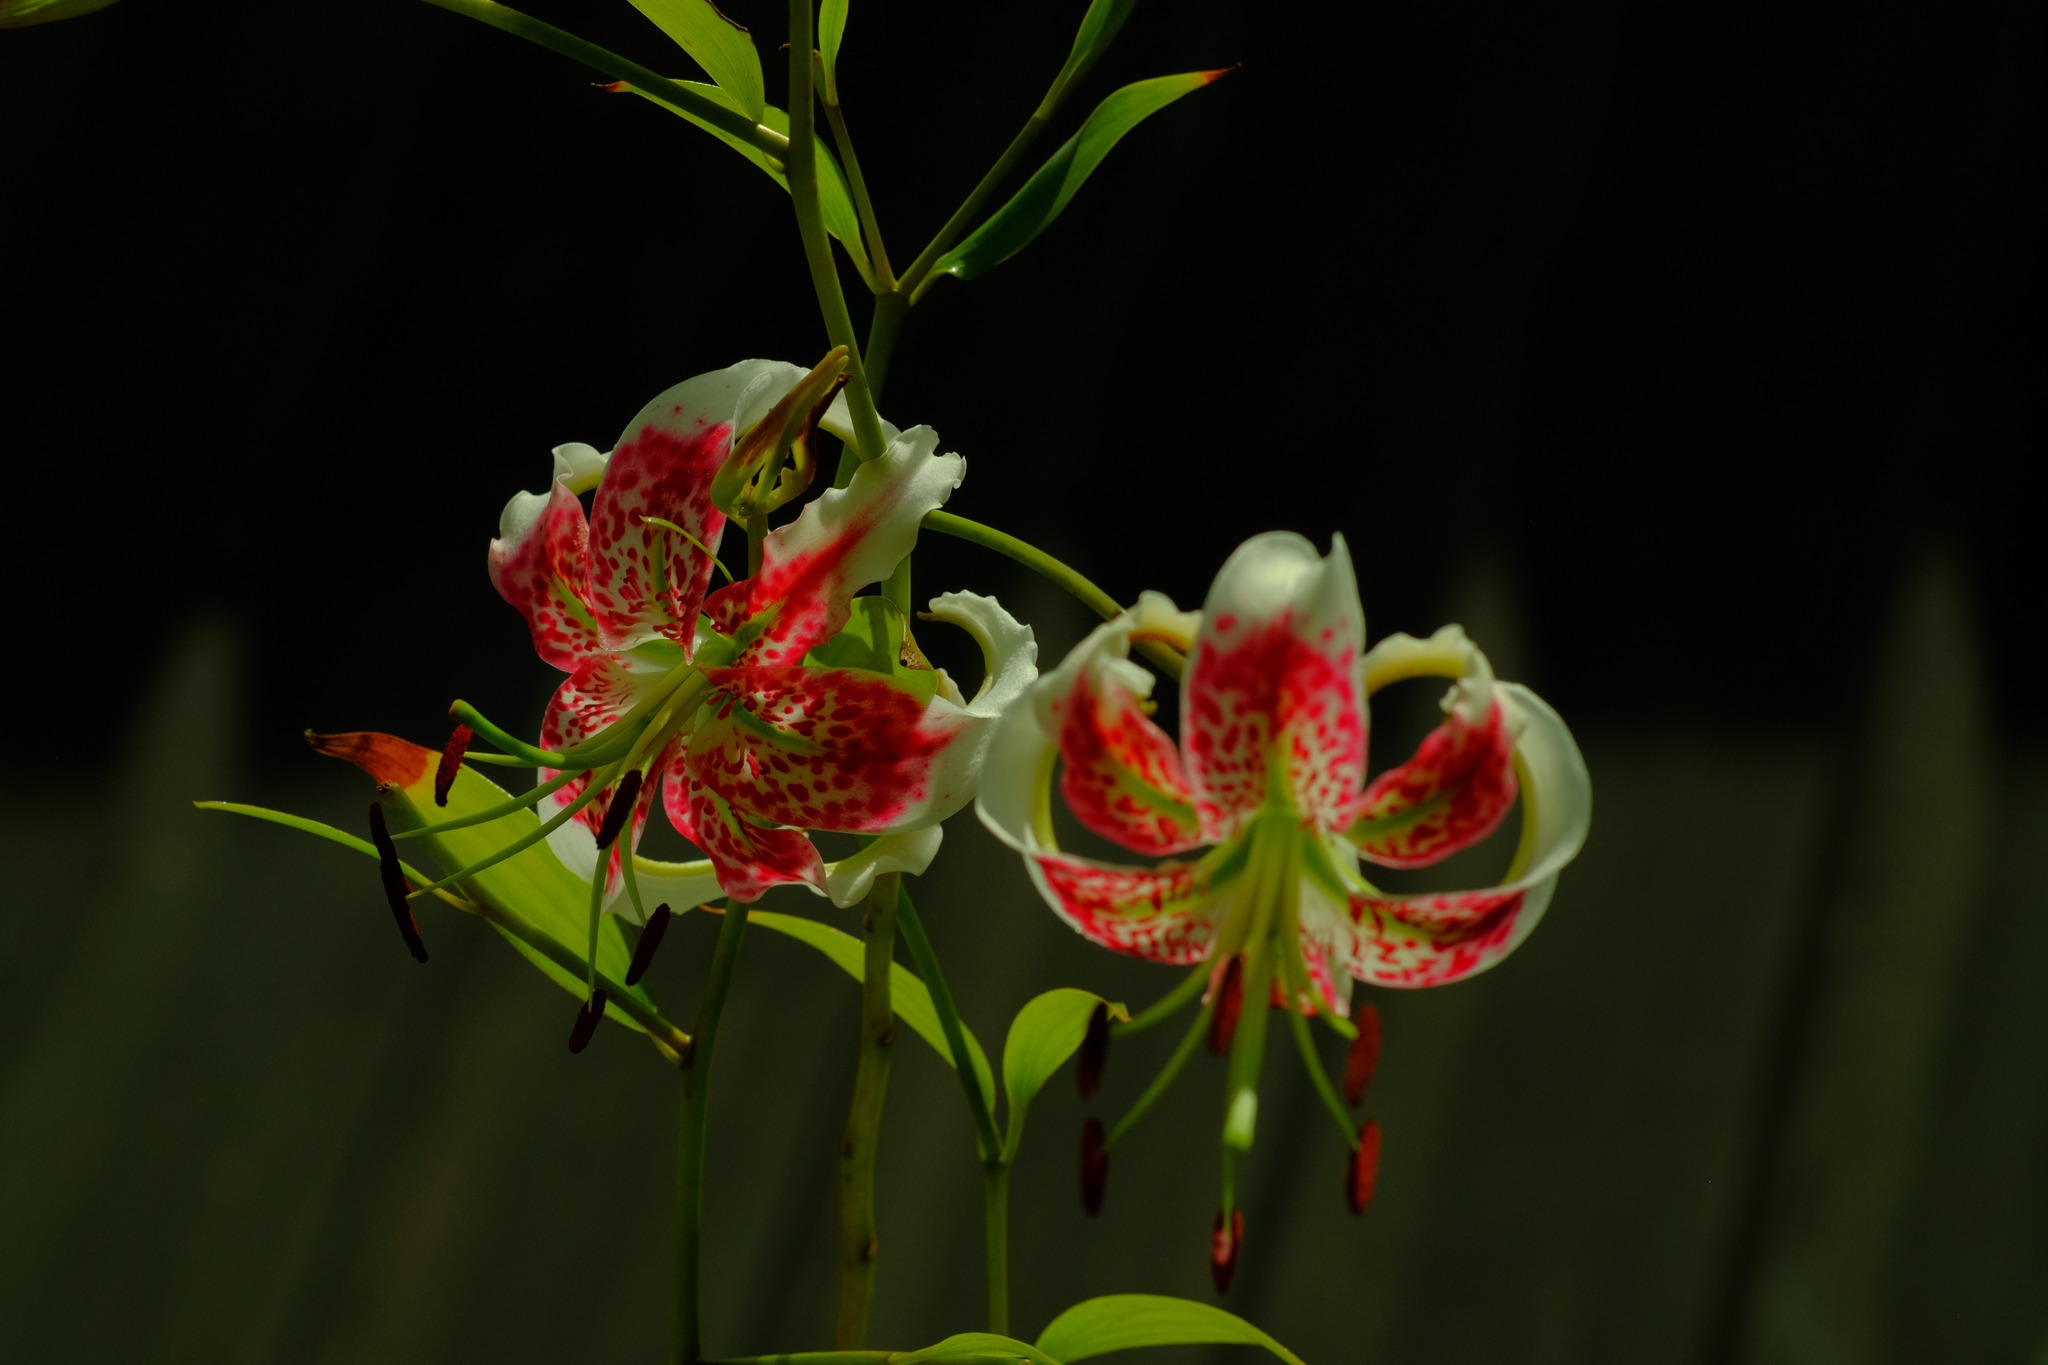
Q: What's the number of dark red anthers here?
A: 12